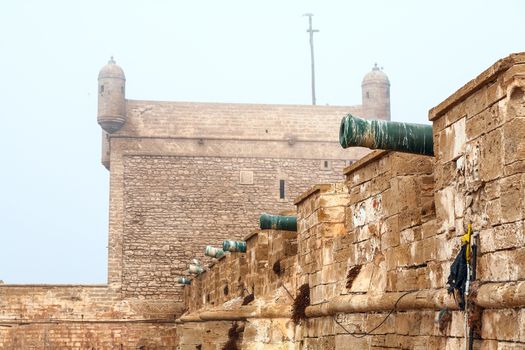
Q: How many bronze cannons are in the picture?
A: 6